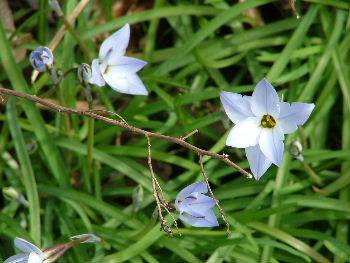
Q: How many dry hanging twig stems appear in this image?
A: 2